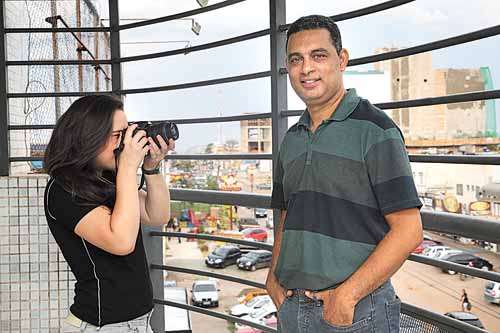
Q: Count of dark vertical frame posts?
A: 3